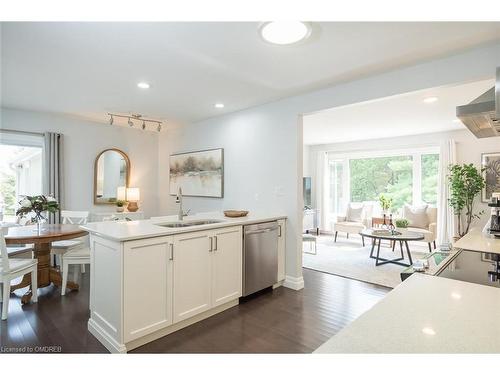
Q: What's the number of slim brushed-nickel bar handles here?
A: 4